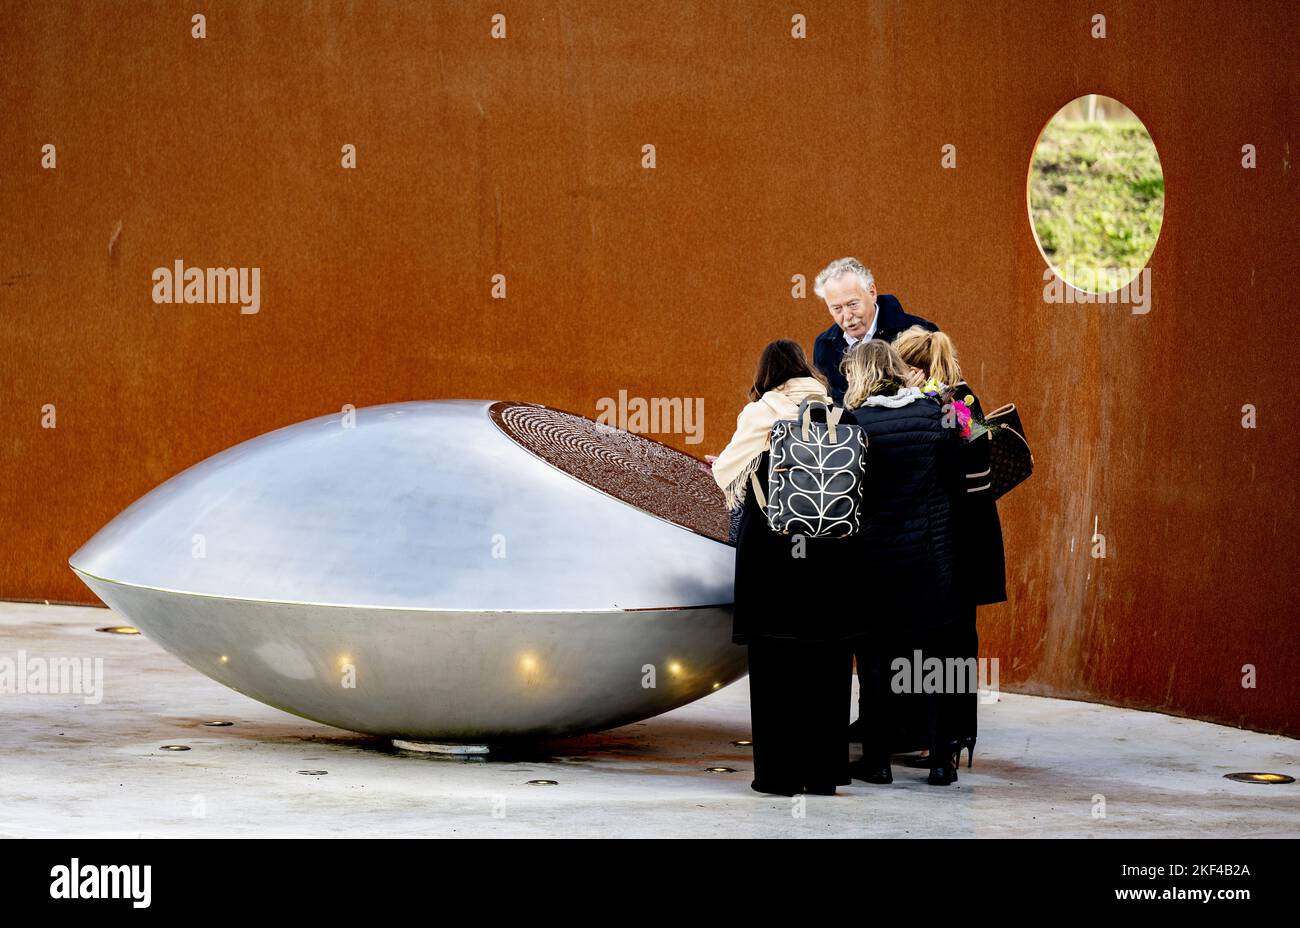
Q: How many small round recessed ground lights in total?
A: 8